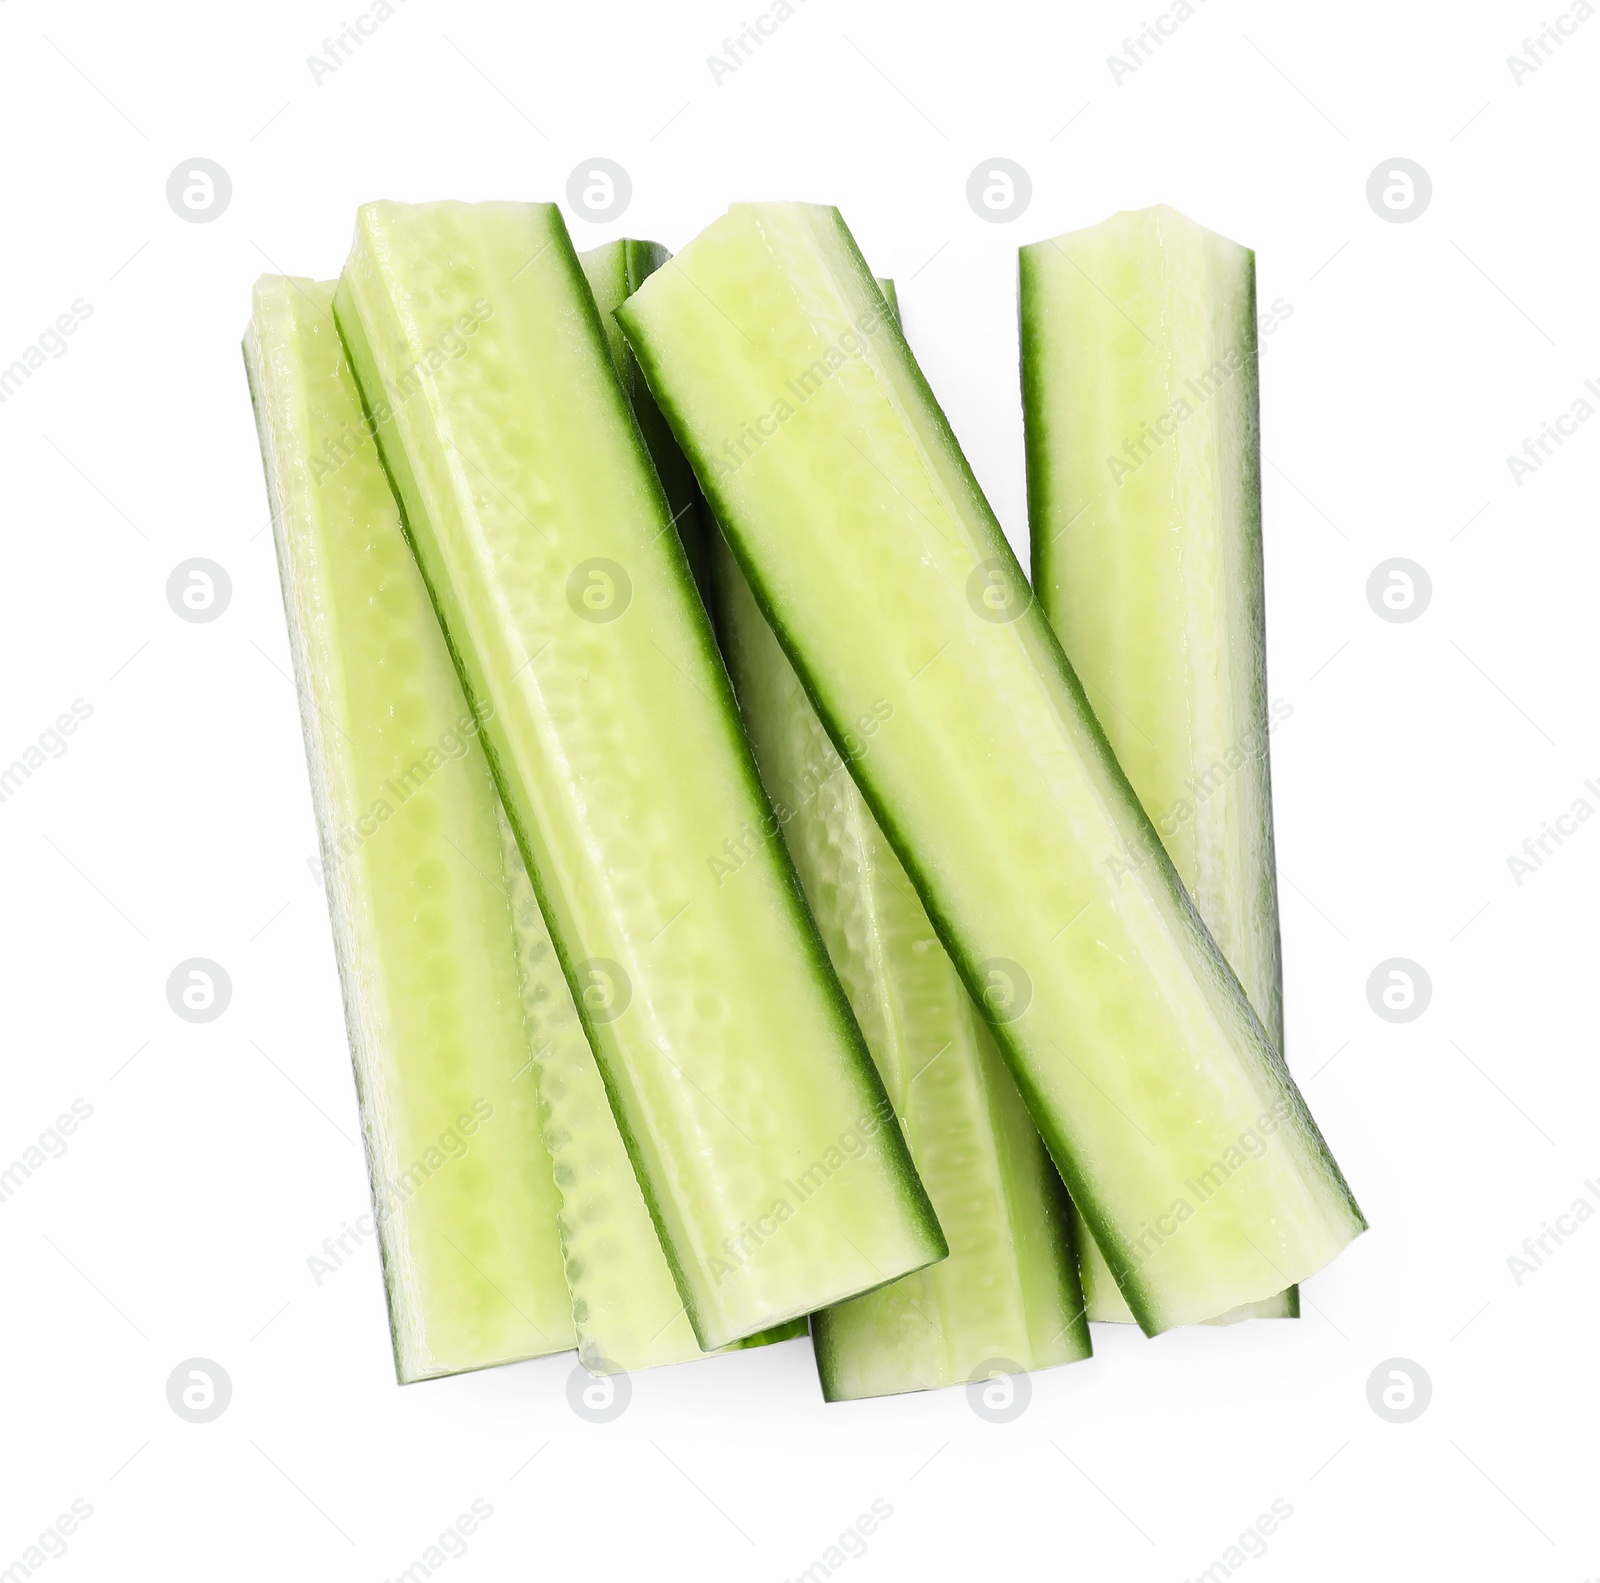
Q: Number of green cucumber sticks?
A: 6